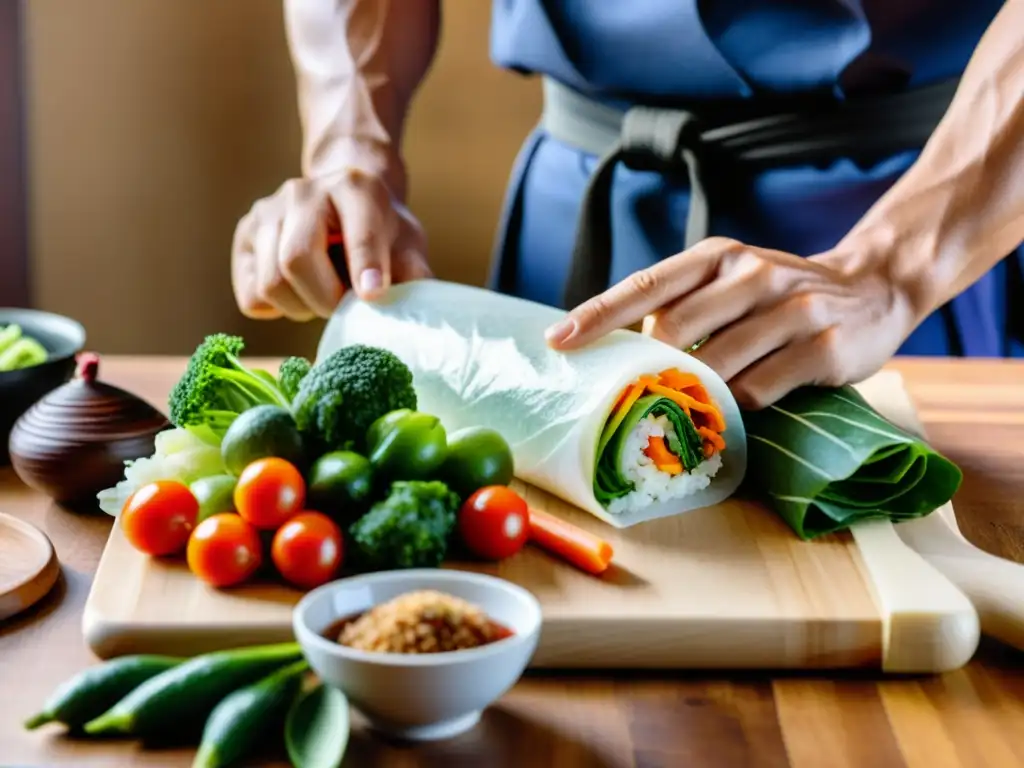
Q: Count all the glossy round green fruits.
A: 5